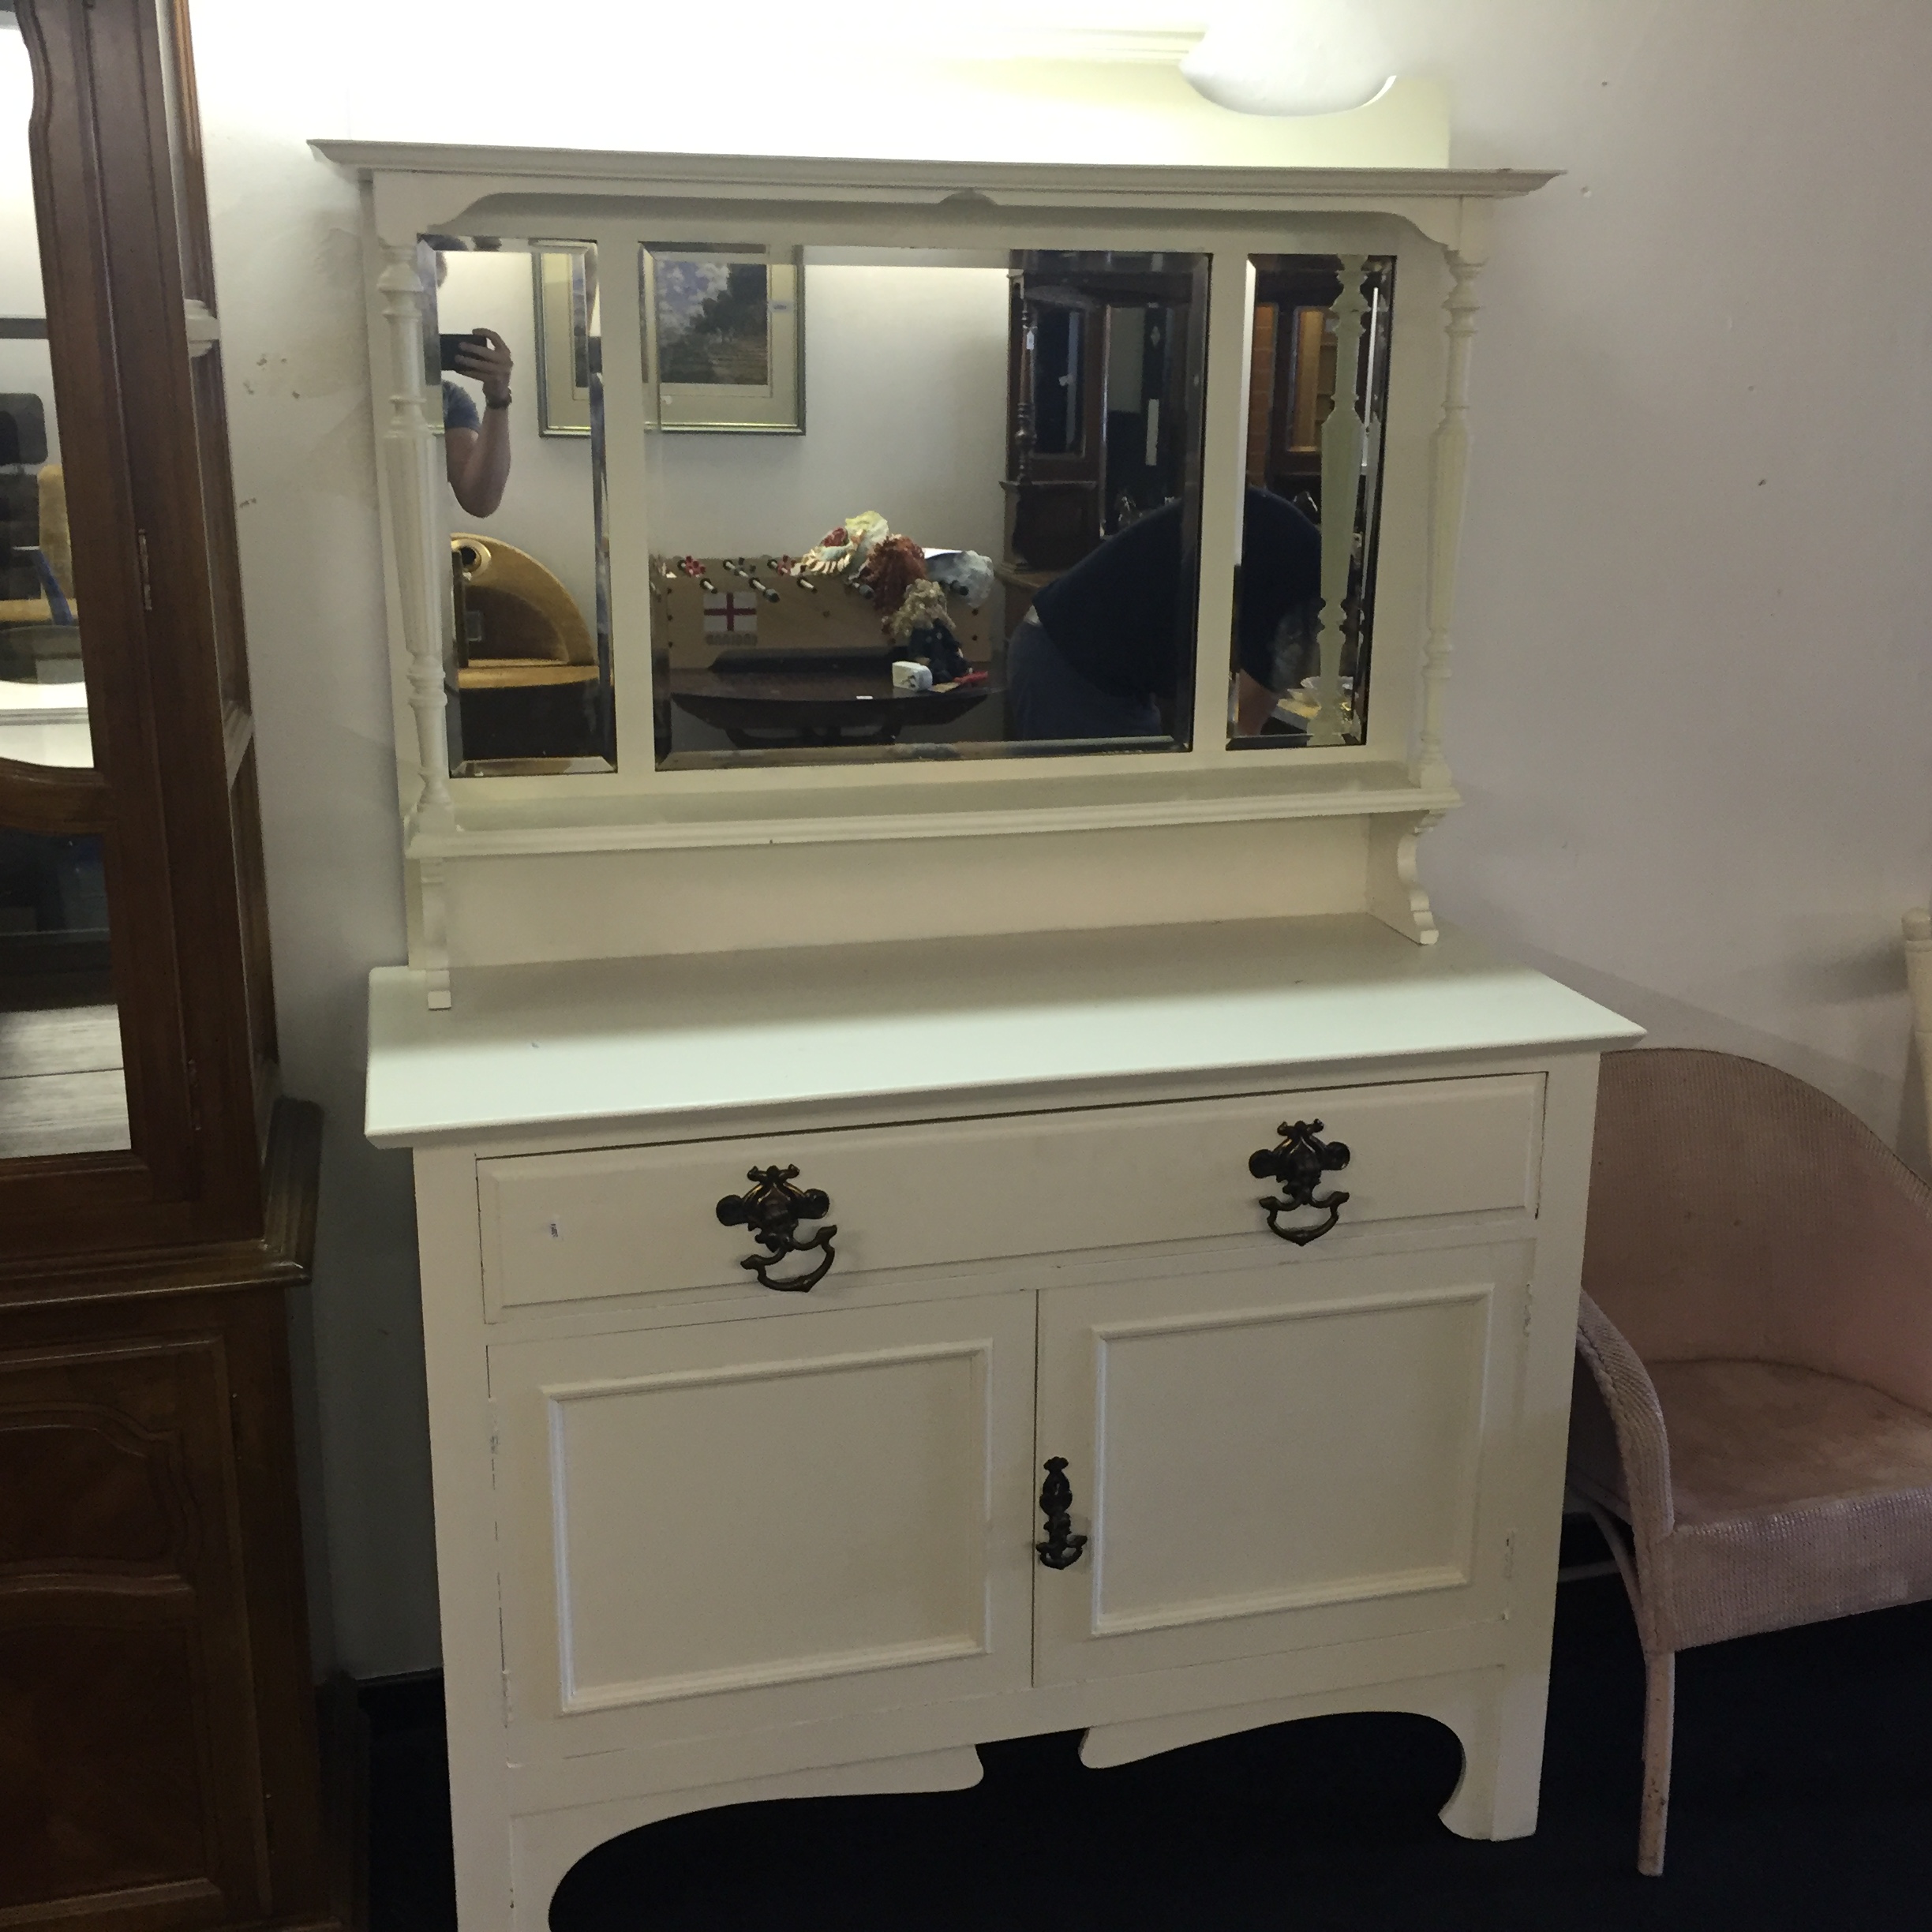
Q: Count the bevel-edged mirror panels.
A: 3